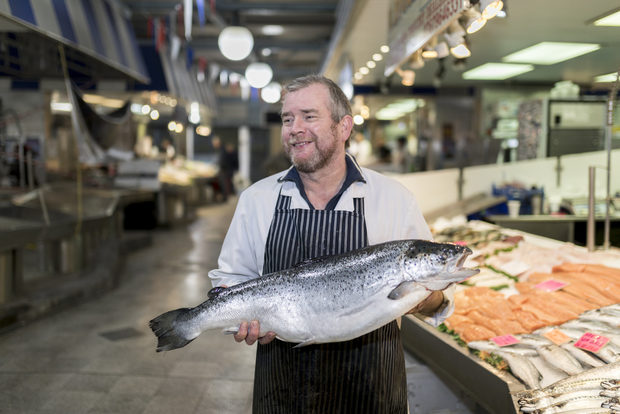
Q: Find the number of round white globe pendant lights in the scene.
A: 3